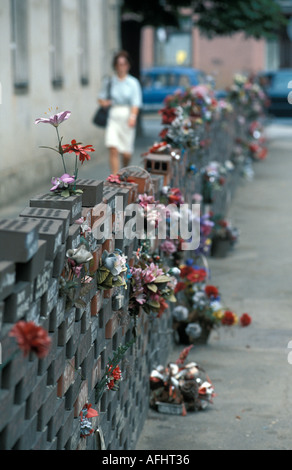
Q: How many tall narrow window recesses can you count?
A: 3